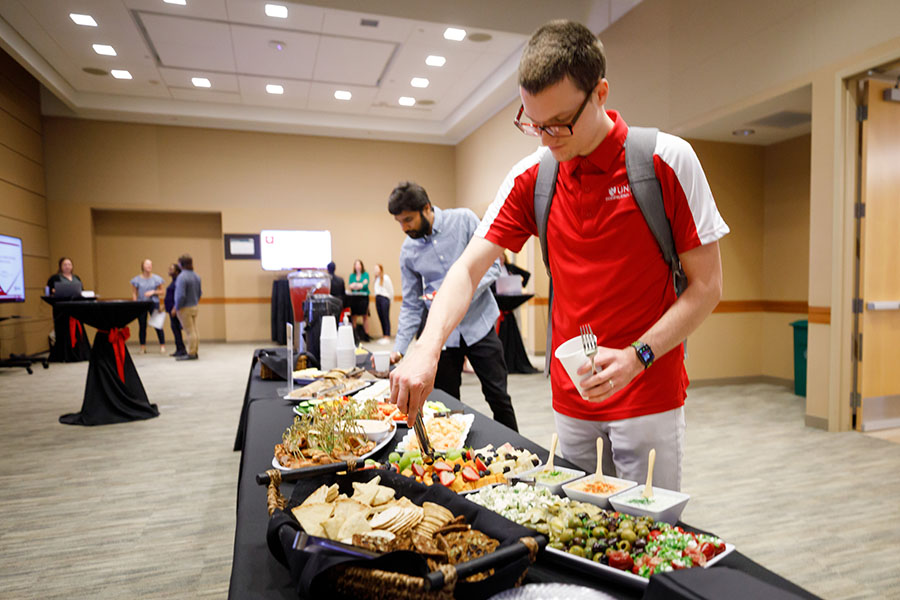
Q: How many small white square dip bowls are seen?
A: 3